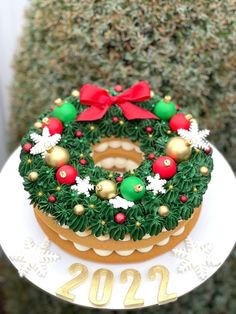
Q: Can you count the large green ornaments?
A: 3